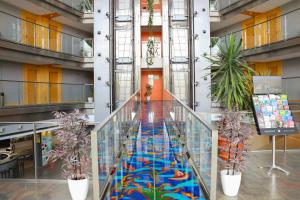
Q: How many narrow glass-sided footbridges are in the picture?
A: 1